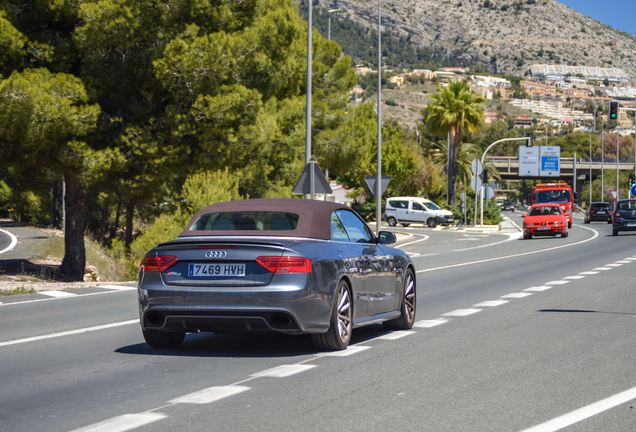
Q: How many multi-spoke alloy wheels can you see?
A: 2